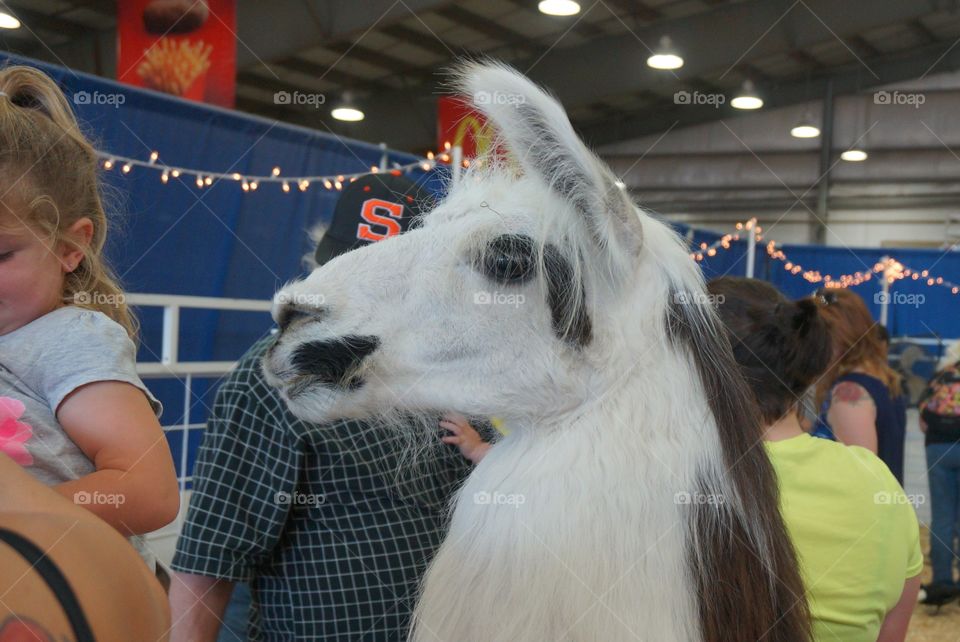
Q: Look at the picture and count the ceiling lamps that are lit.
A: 7